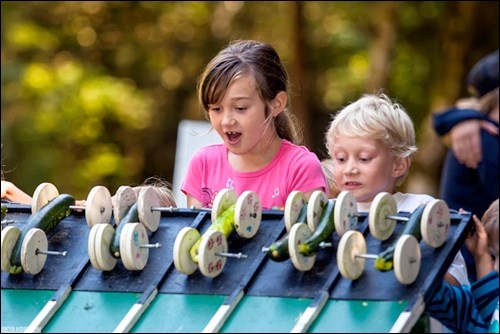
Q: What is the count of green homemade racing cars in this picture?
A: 5